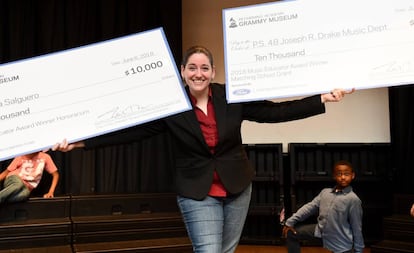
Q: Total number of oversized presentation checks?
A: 2